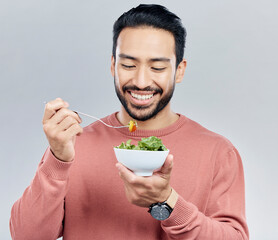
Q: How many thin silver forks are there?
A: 1